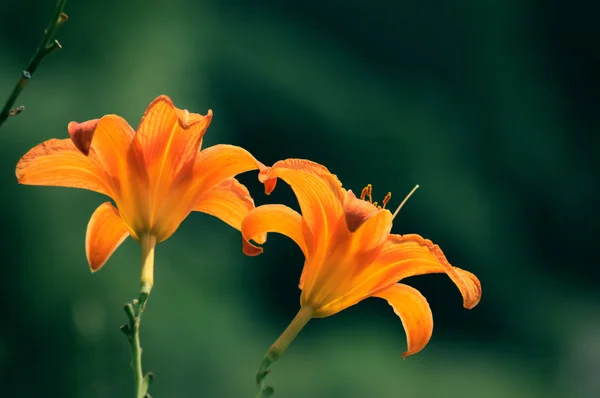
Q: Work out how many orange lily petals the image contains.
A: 11